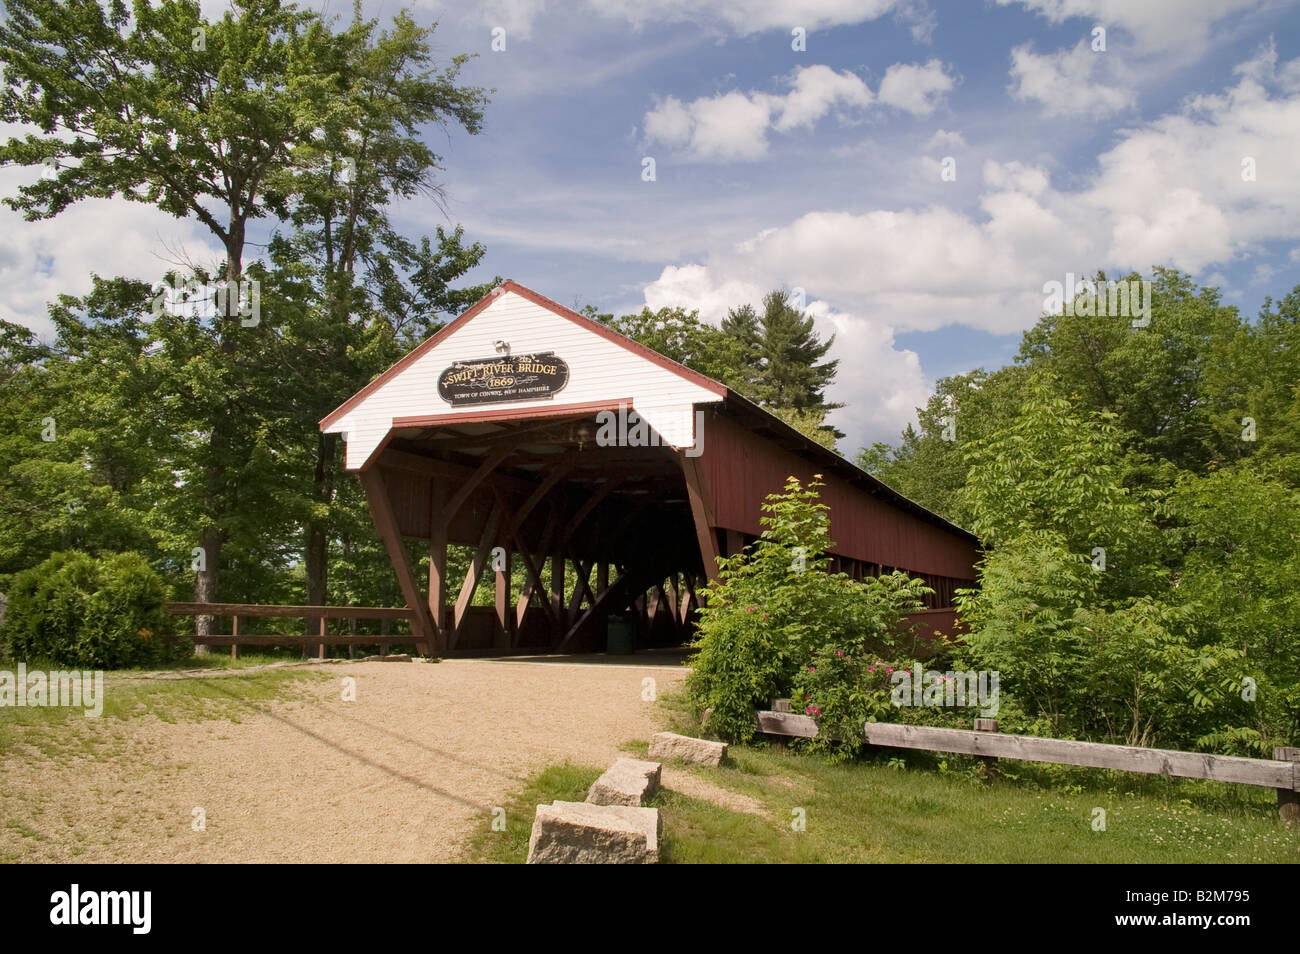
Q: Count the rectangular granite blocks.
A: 3